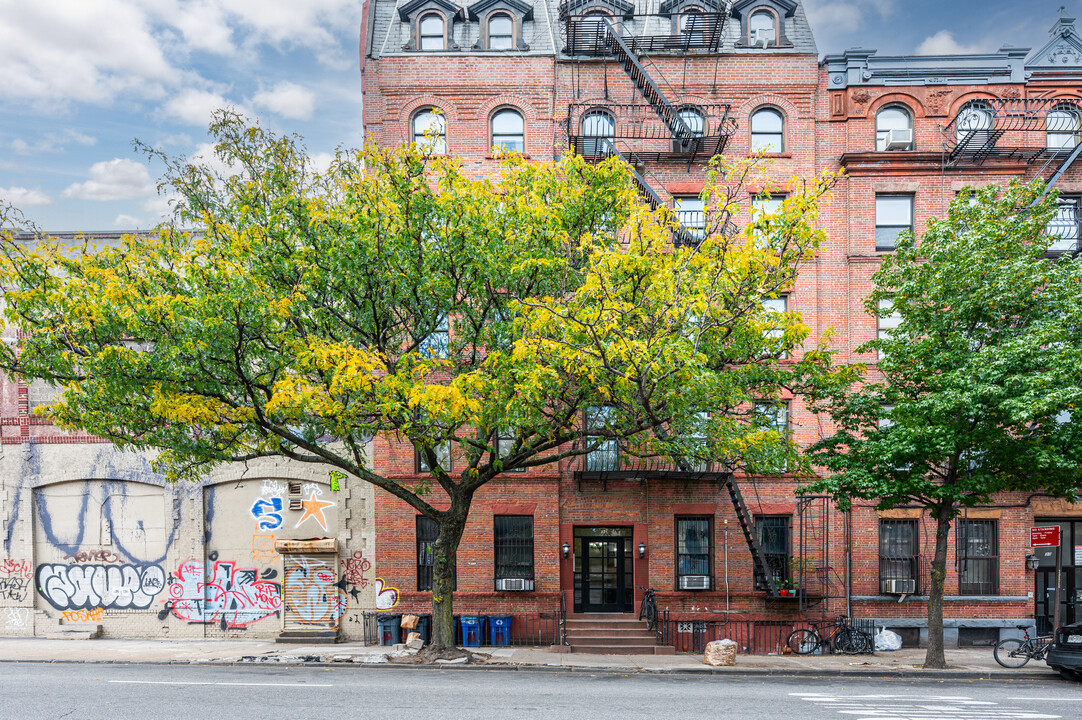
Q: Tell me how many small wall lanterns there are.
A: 3